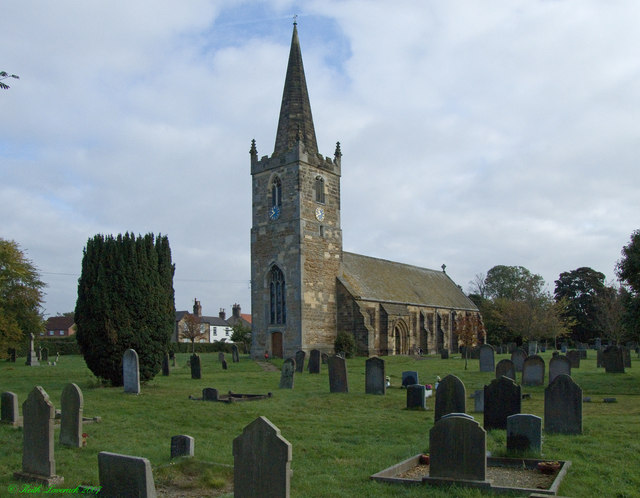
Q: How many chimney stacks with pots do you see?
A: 3